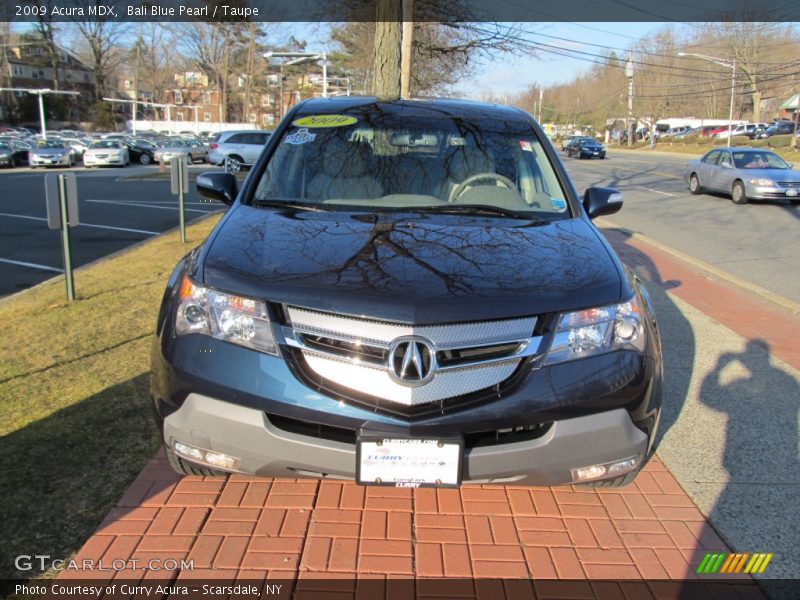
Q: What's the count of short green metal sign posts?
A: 2